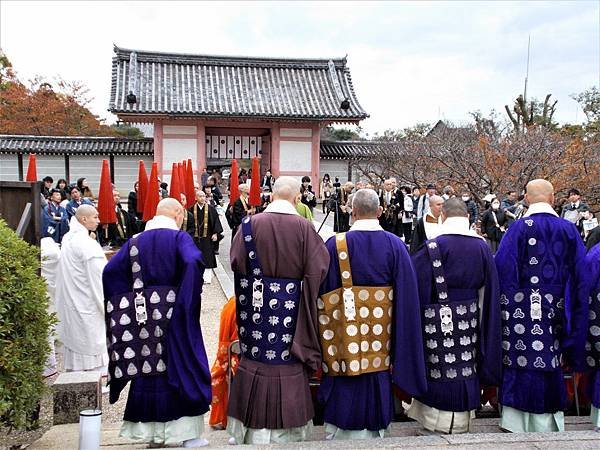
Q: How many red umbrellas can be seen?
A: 10